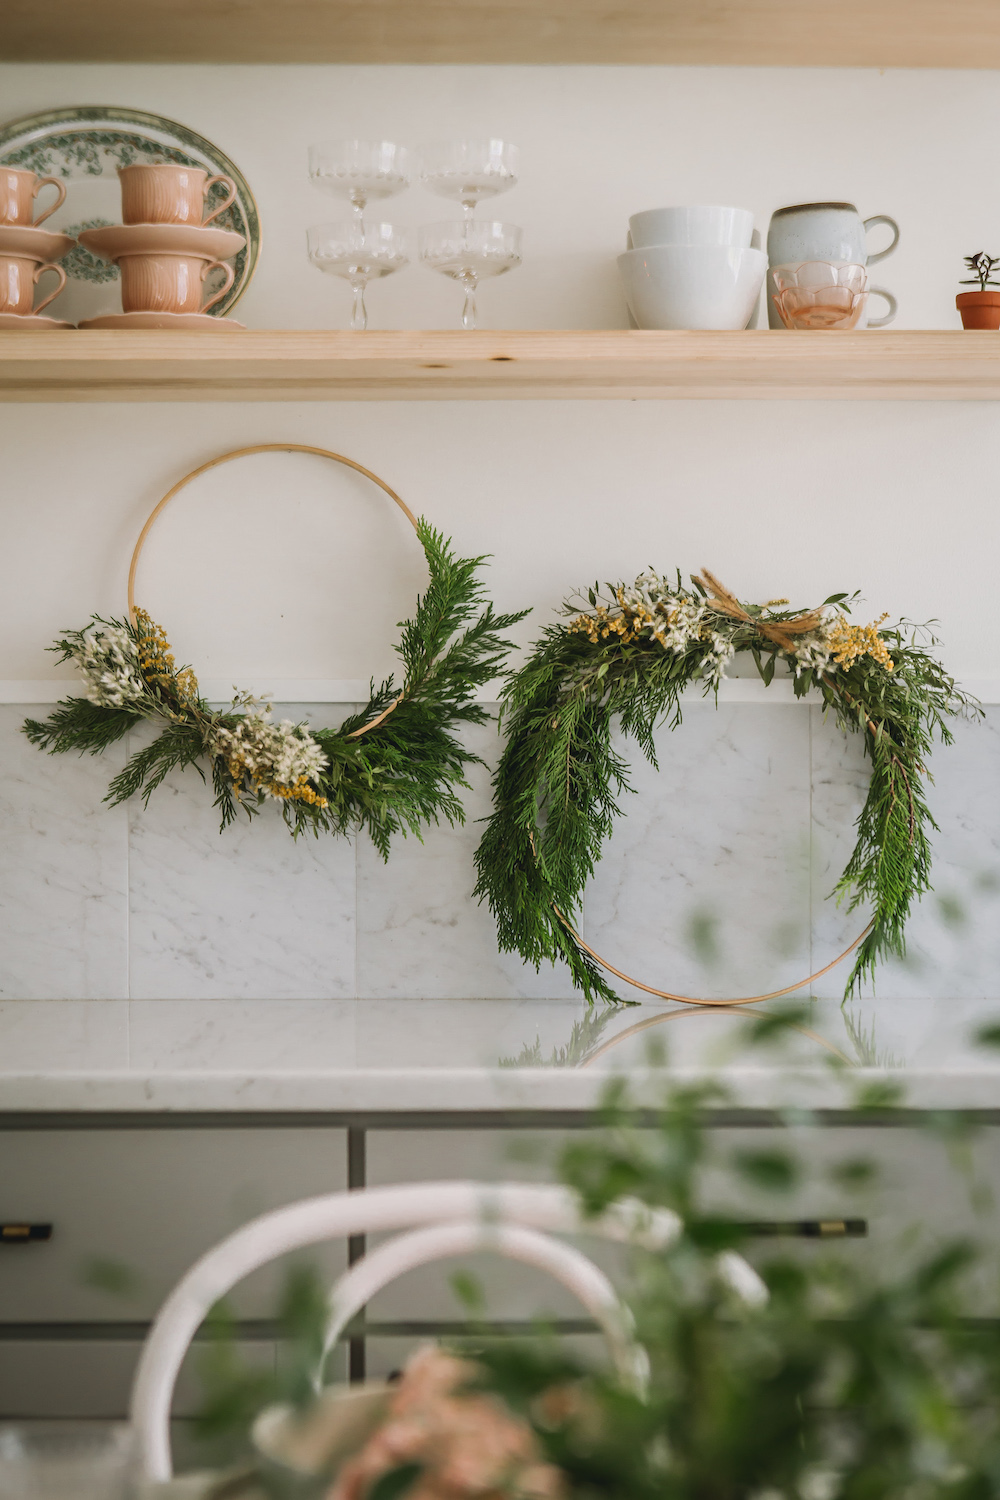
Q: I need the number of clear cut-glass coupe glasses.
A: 4